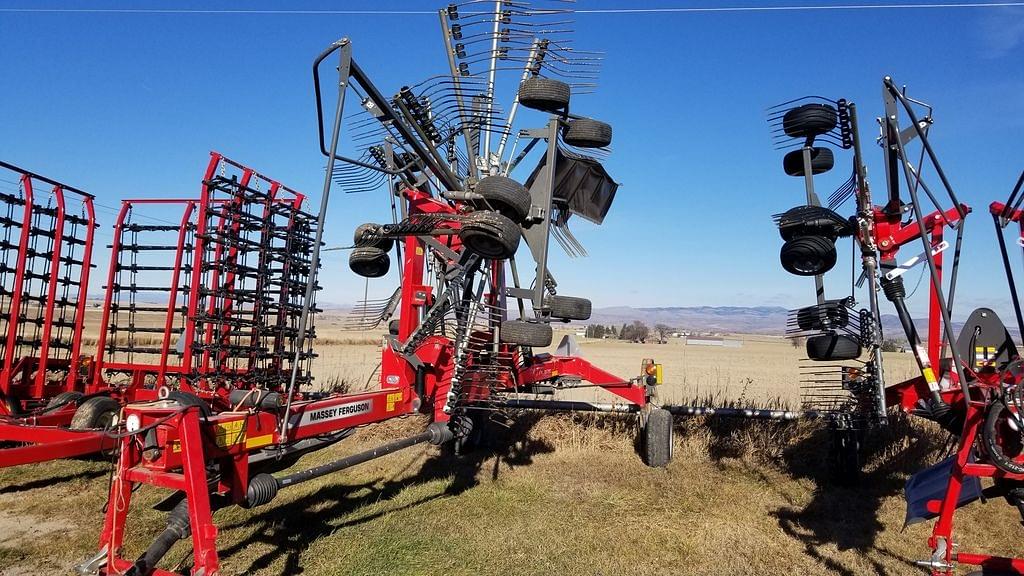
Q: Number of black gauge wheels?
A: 14